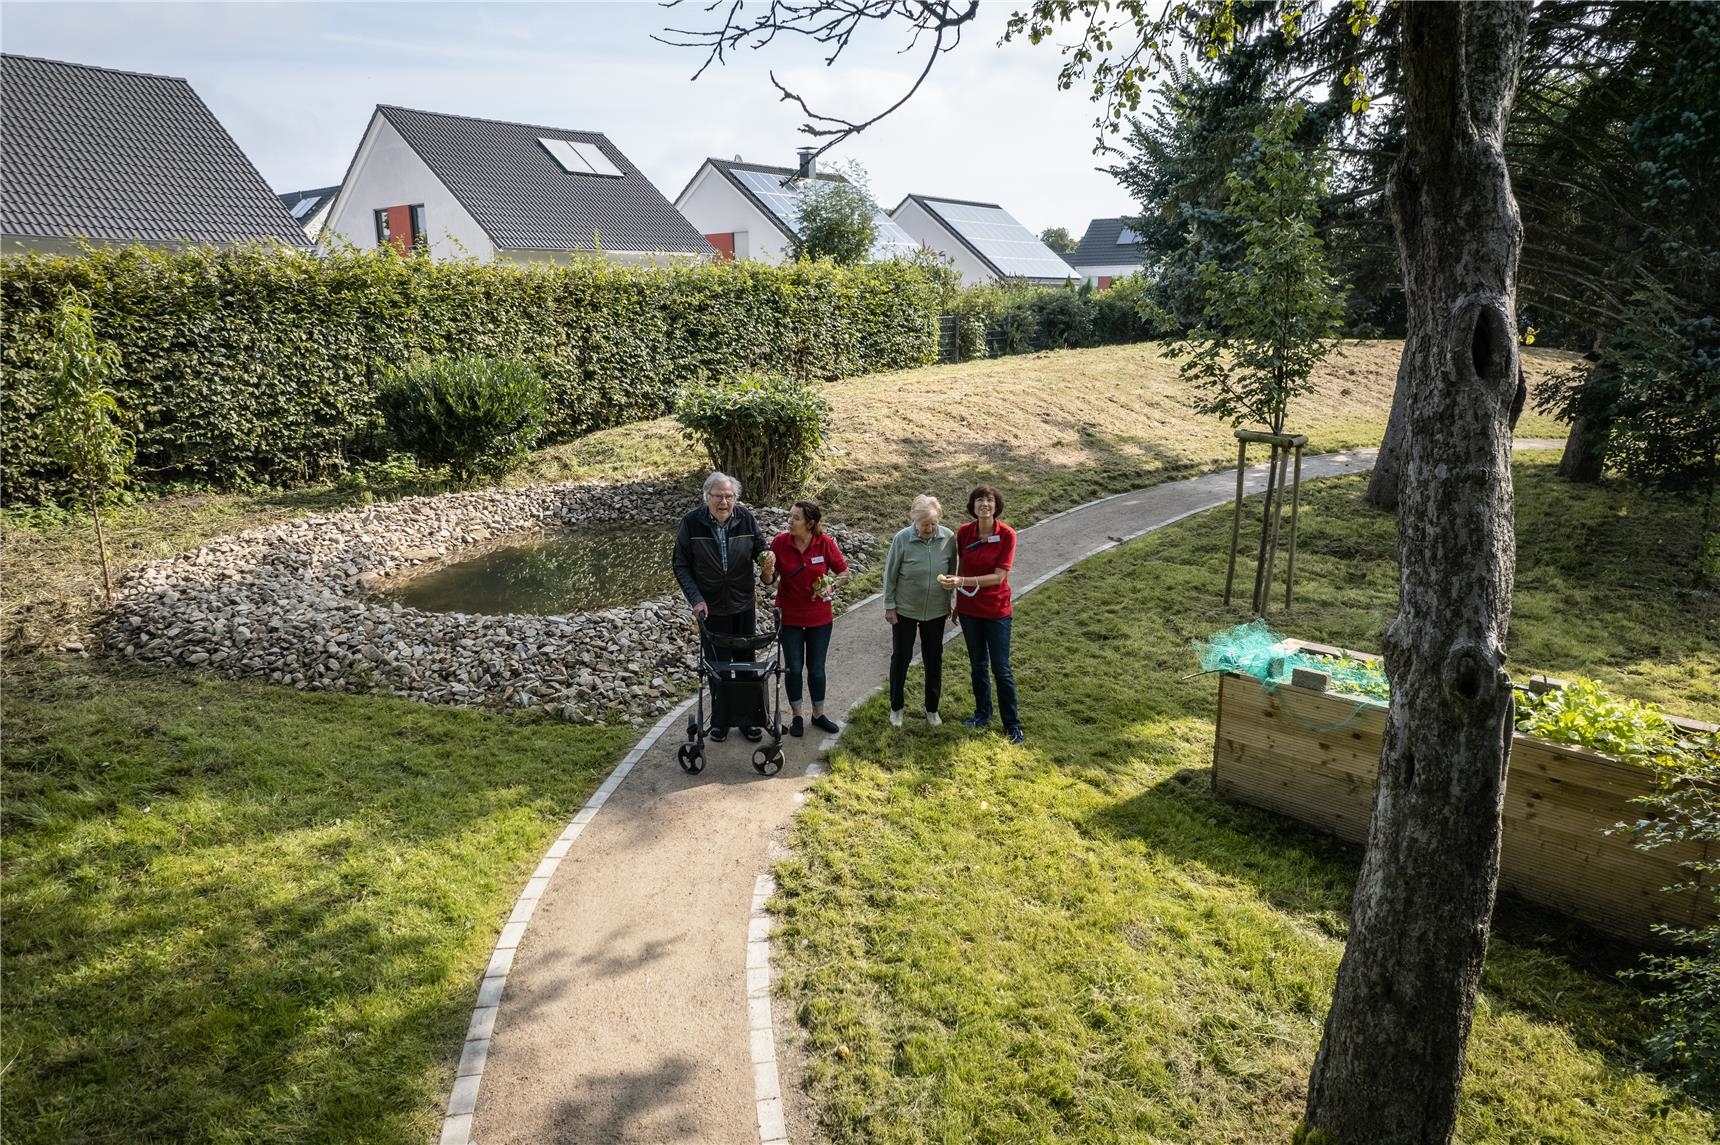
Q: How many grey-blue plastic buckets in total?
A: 0